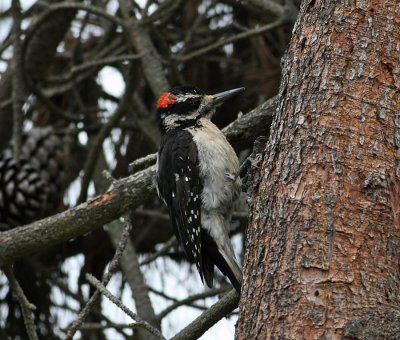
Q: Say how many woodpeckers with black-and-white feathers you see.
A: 1